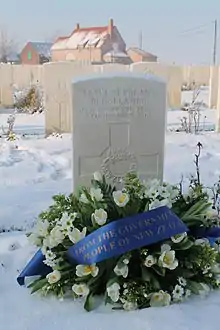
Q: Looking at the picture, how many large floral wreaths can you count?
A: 1